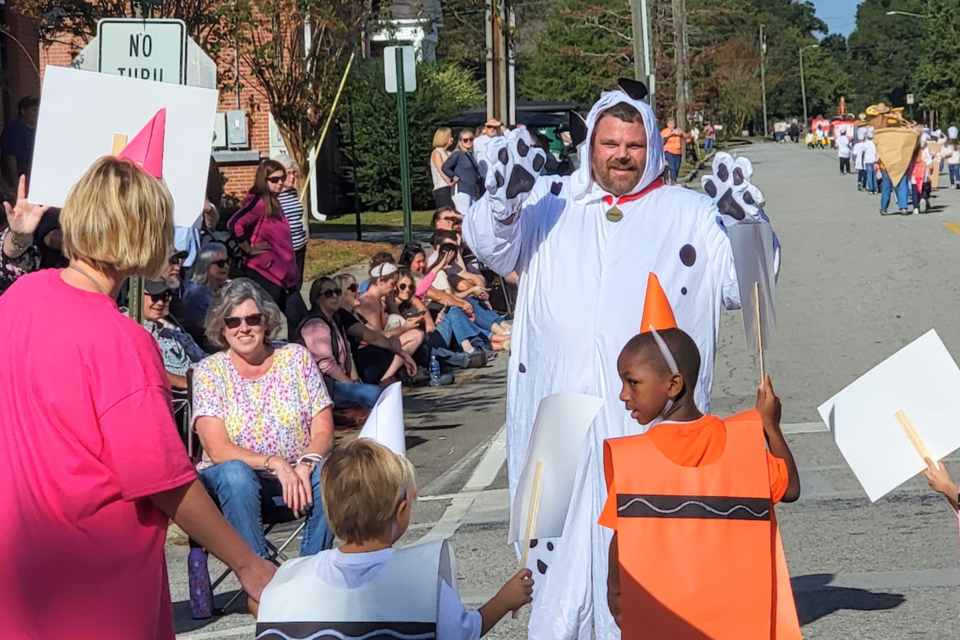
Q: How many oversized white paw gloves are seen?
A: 2